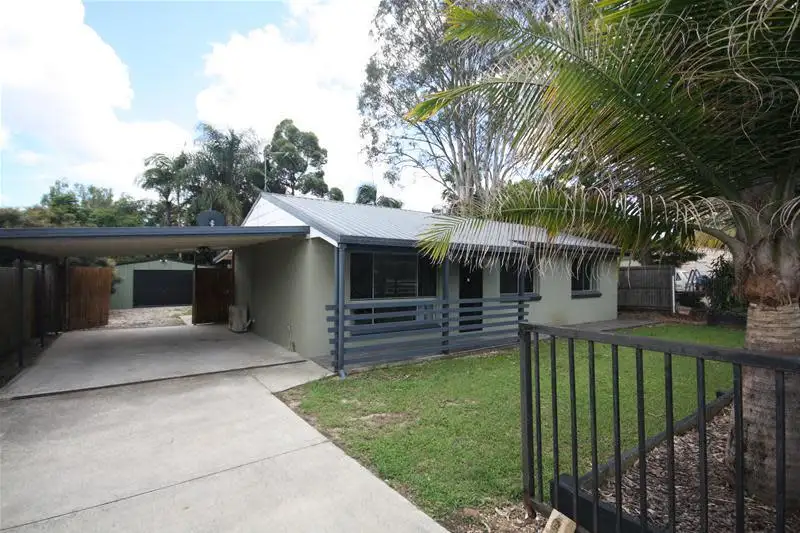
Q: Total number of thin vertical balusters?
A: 10